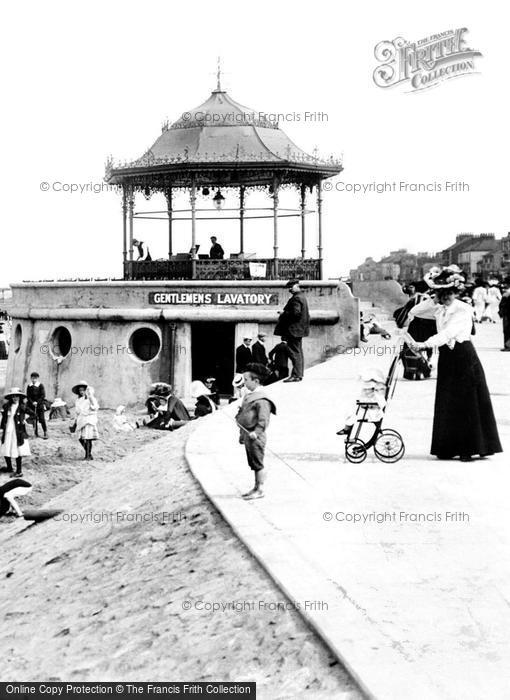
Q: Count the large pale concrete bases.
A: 1